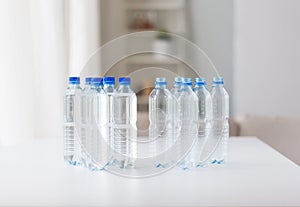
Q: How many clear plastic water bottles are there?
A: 10